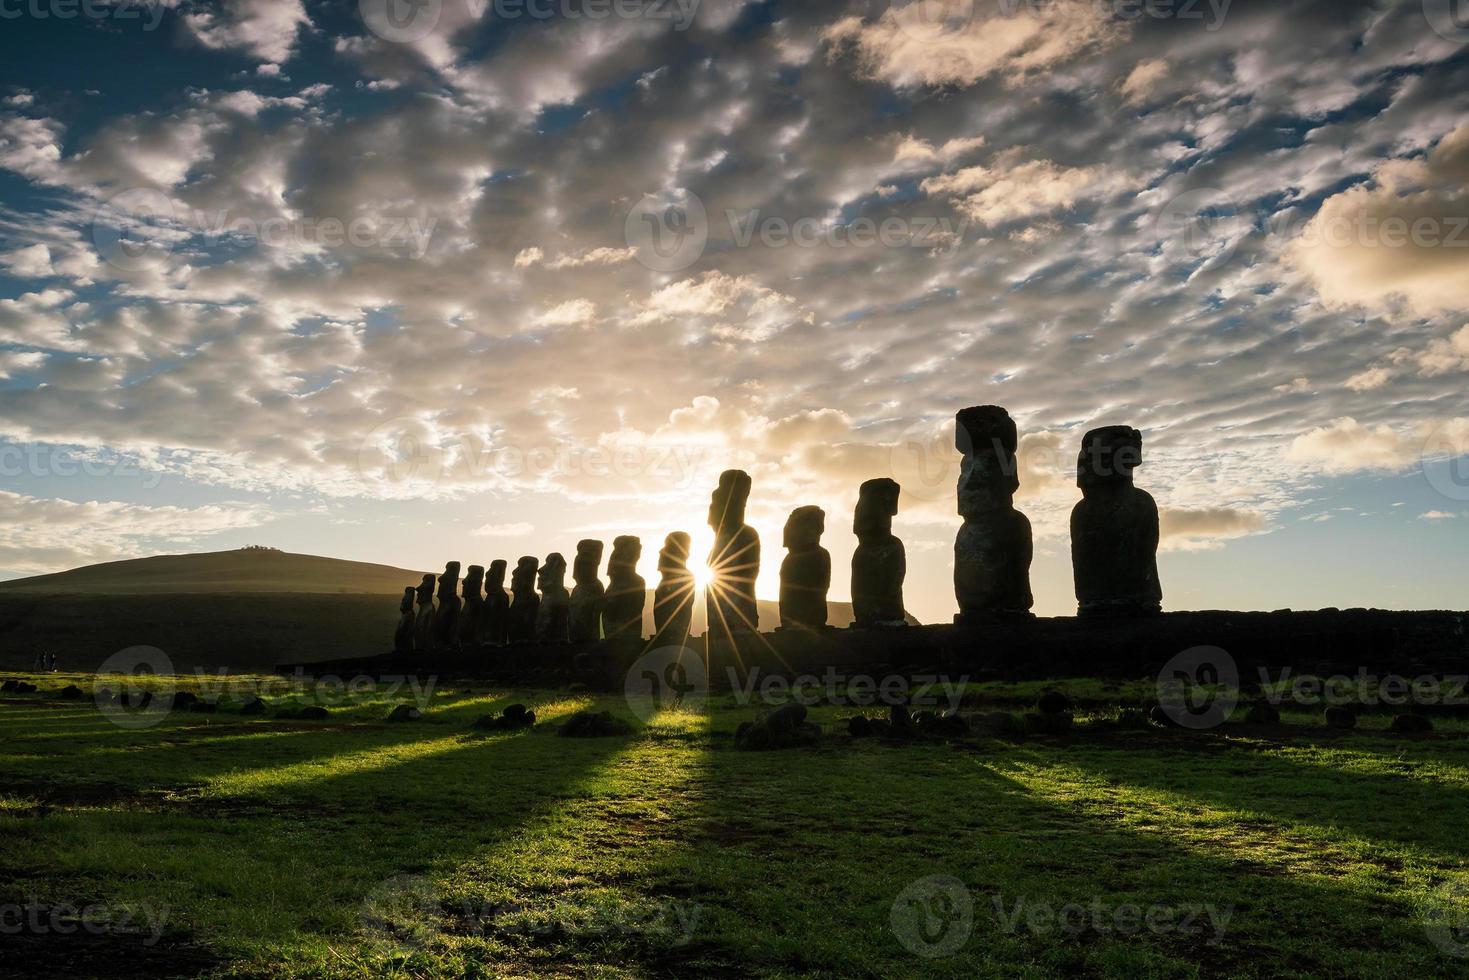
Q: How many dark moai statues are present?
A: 15